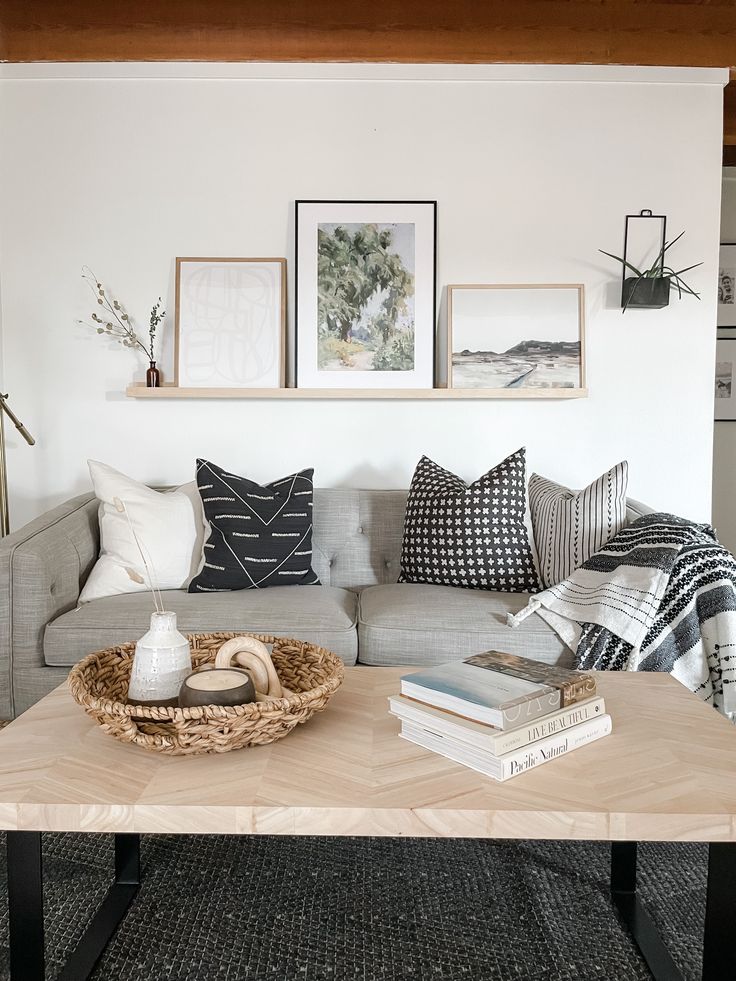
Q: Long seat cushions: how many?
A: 2